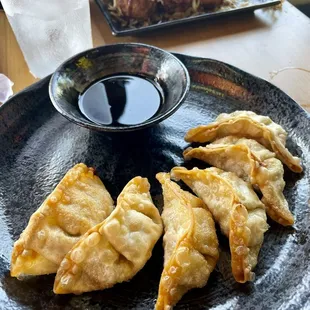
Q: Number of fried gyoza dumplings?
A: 6